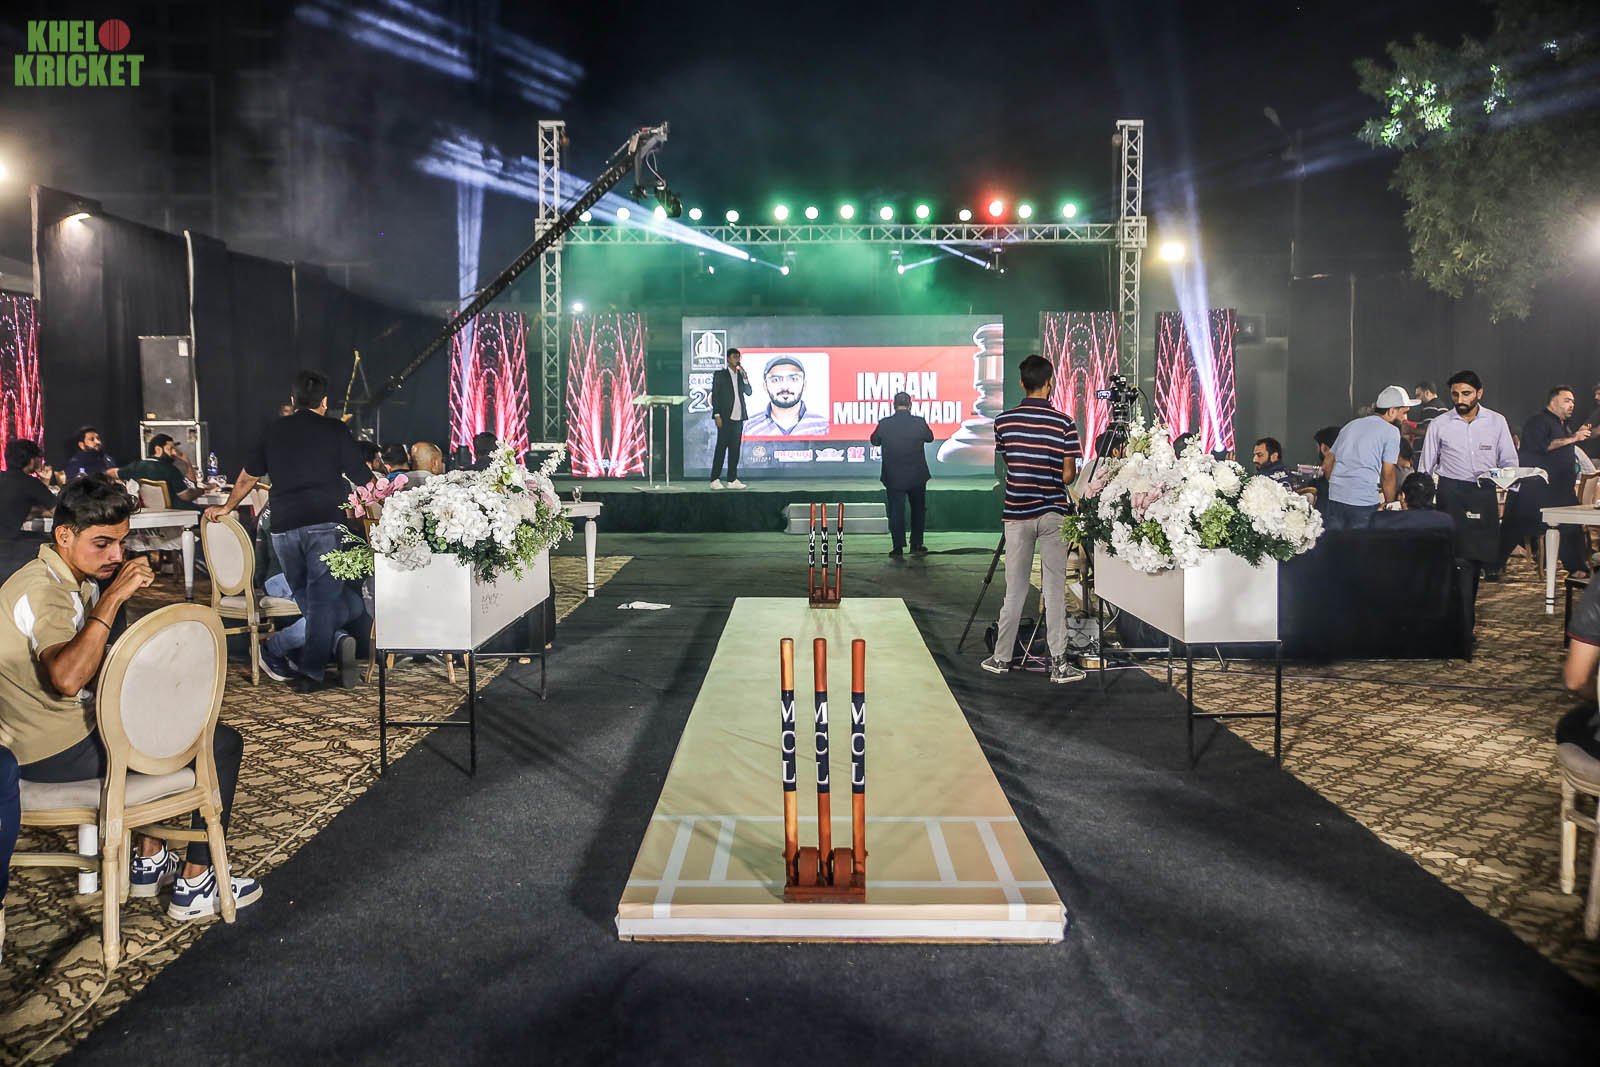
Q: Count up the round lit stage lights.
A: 14